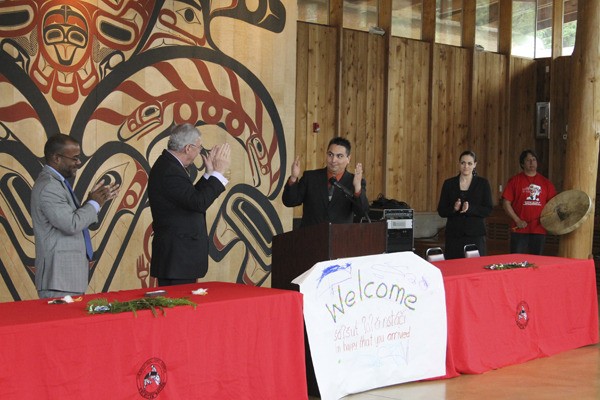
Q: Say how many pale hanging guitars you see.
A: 0